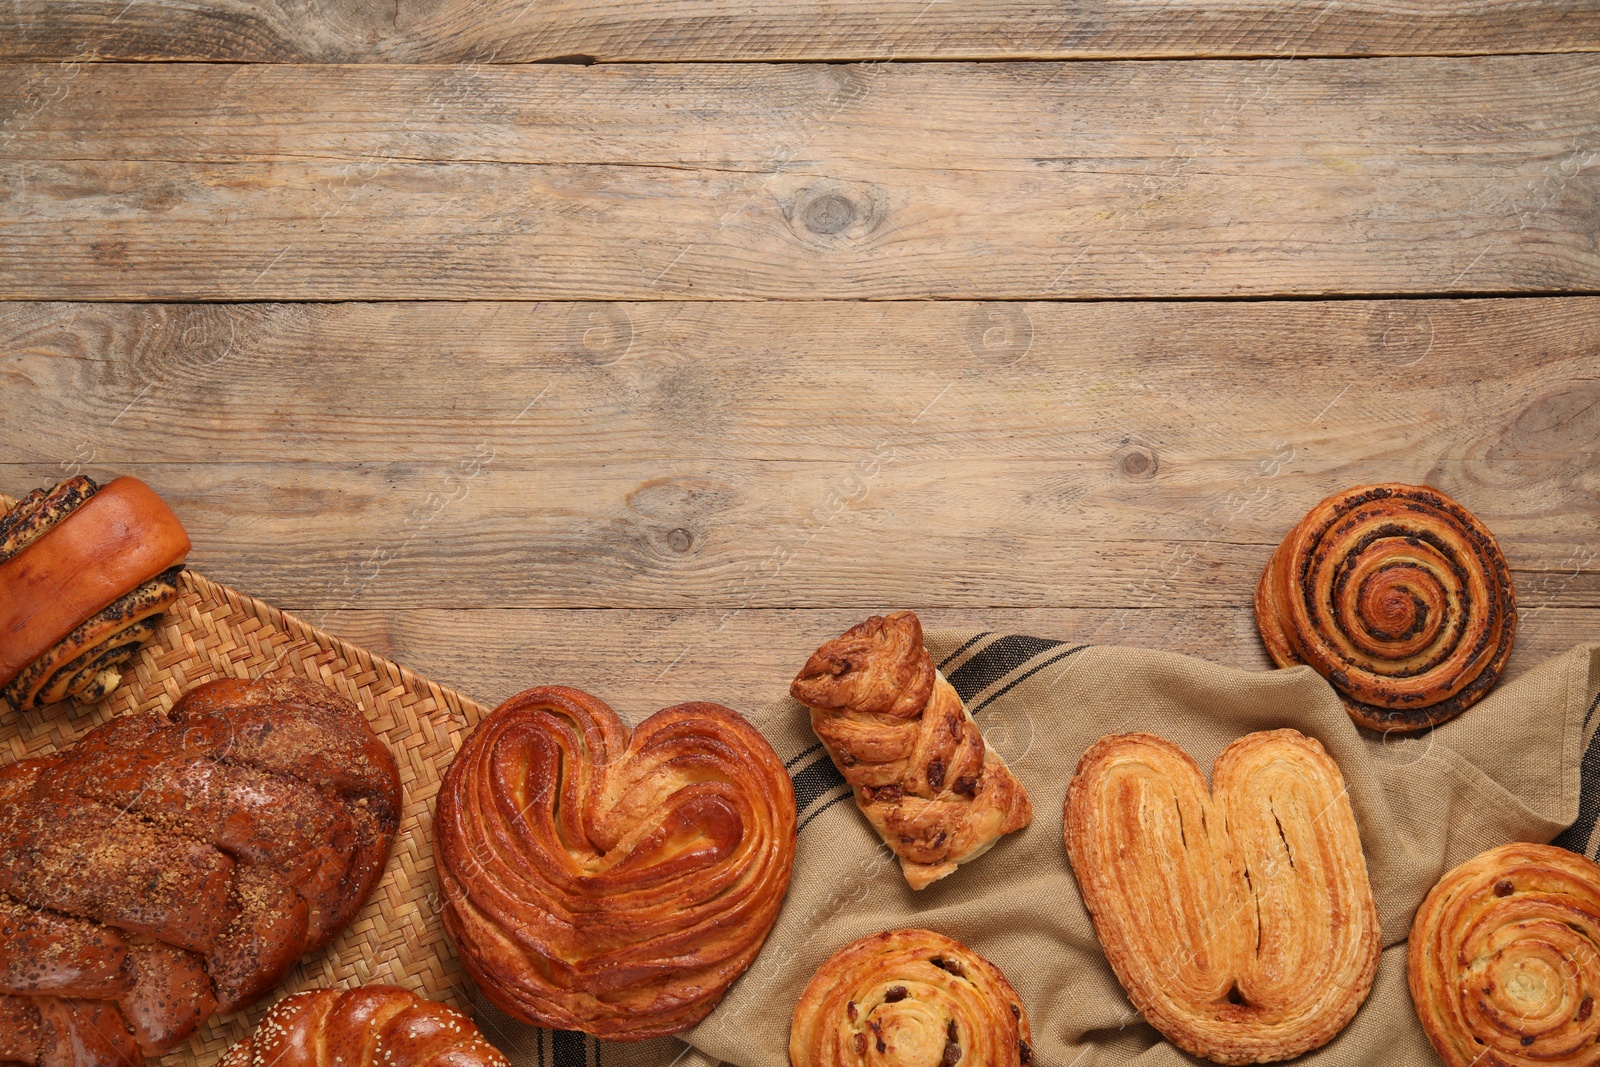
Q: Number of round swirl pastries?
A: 3